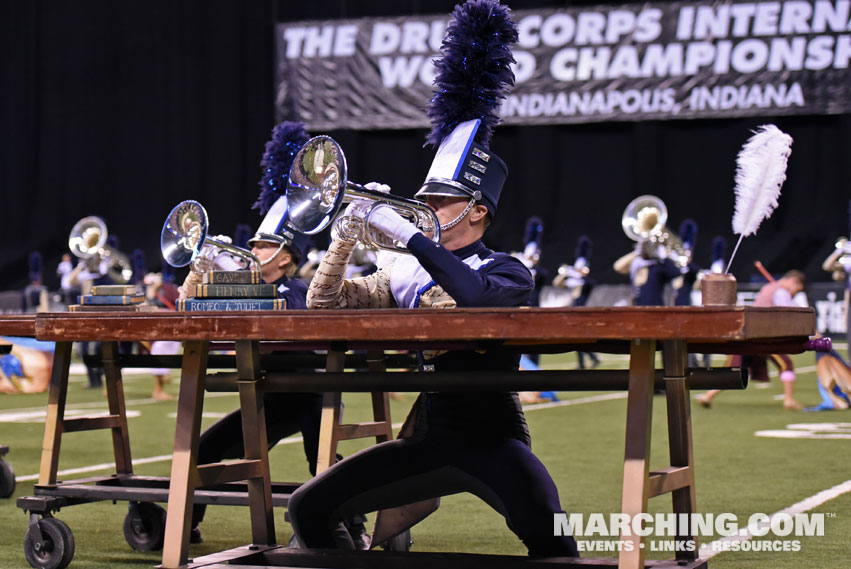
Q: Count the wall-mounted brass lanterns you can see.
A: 0